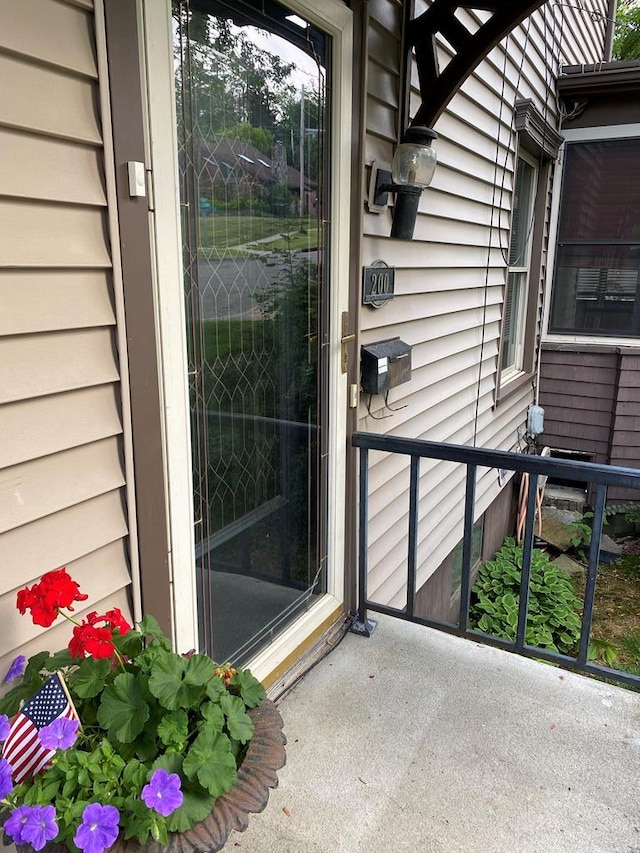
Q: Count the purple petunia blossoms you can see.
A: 8